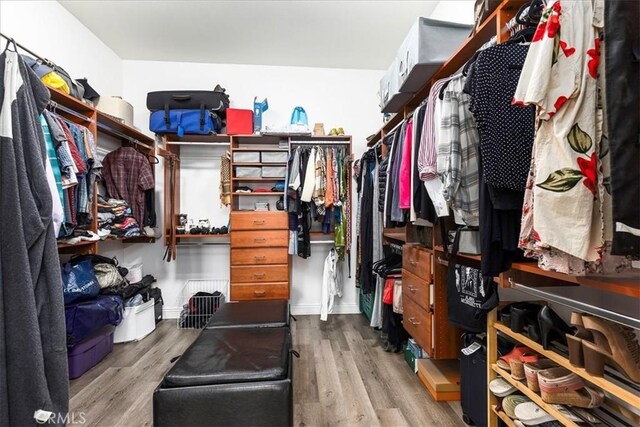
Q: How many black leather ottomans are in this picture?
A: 2